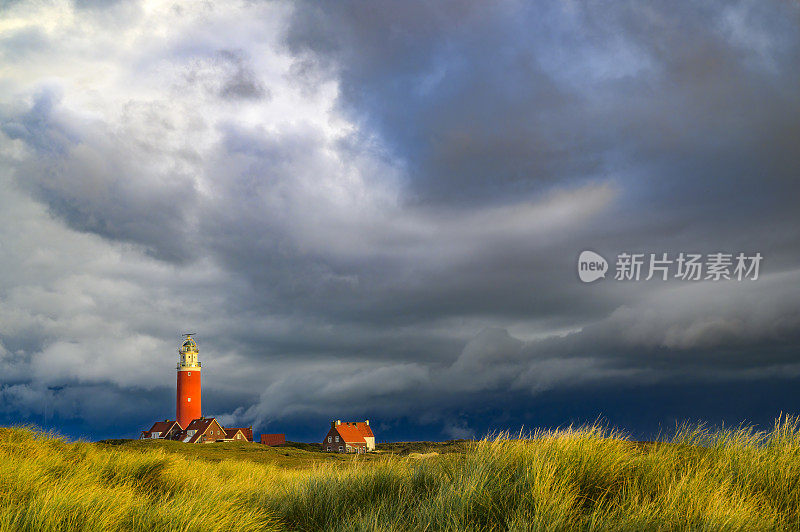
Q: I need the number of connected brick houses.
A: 3